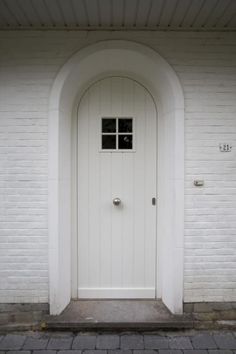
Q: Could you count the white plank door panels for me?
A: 7